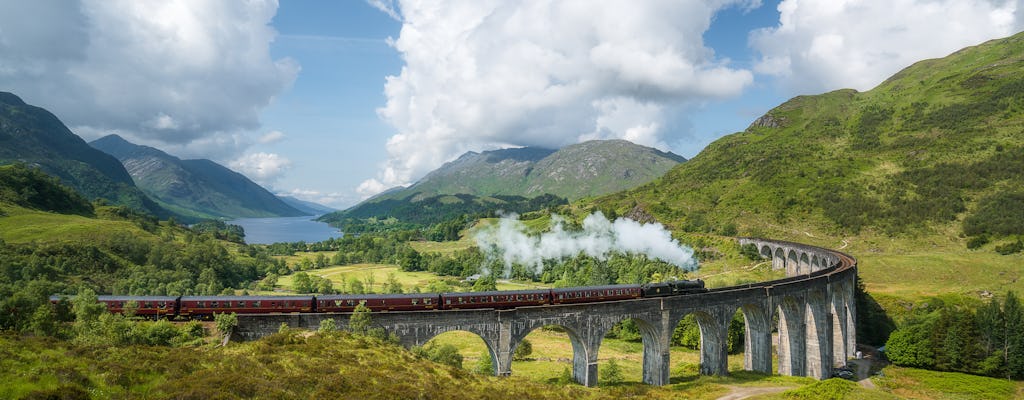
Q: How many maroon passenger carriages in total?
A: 5